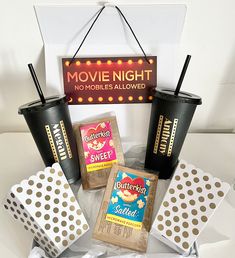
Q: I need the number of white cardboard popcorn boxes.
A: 2